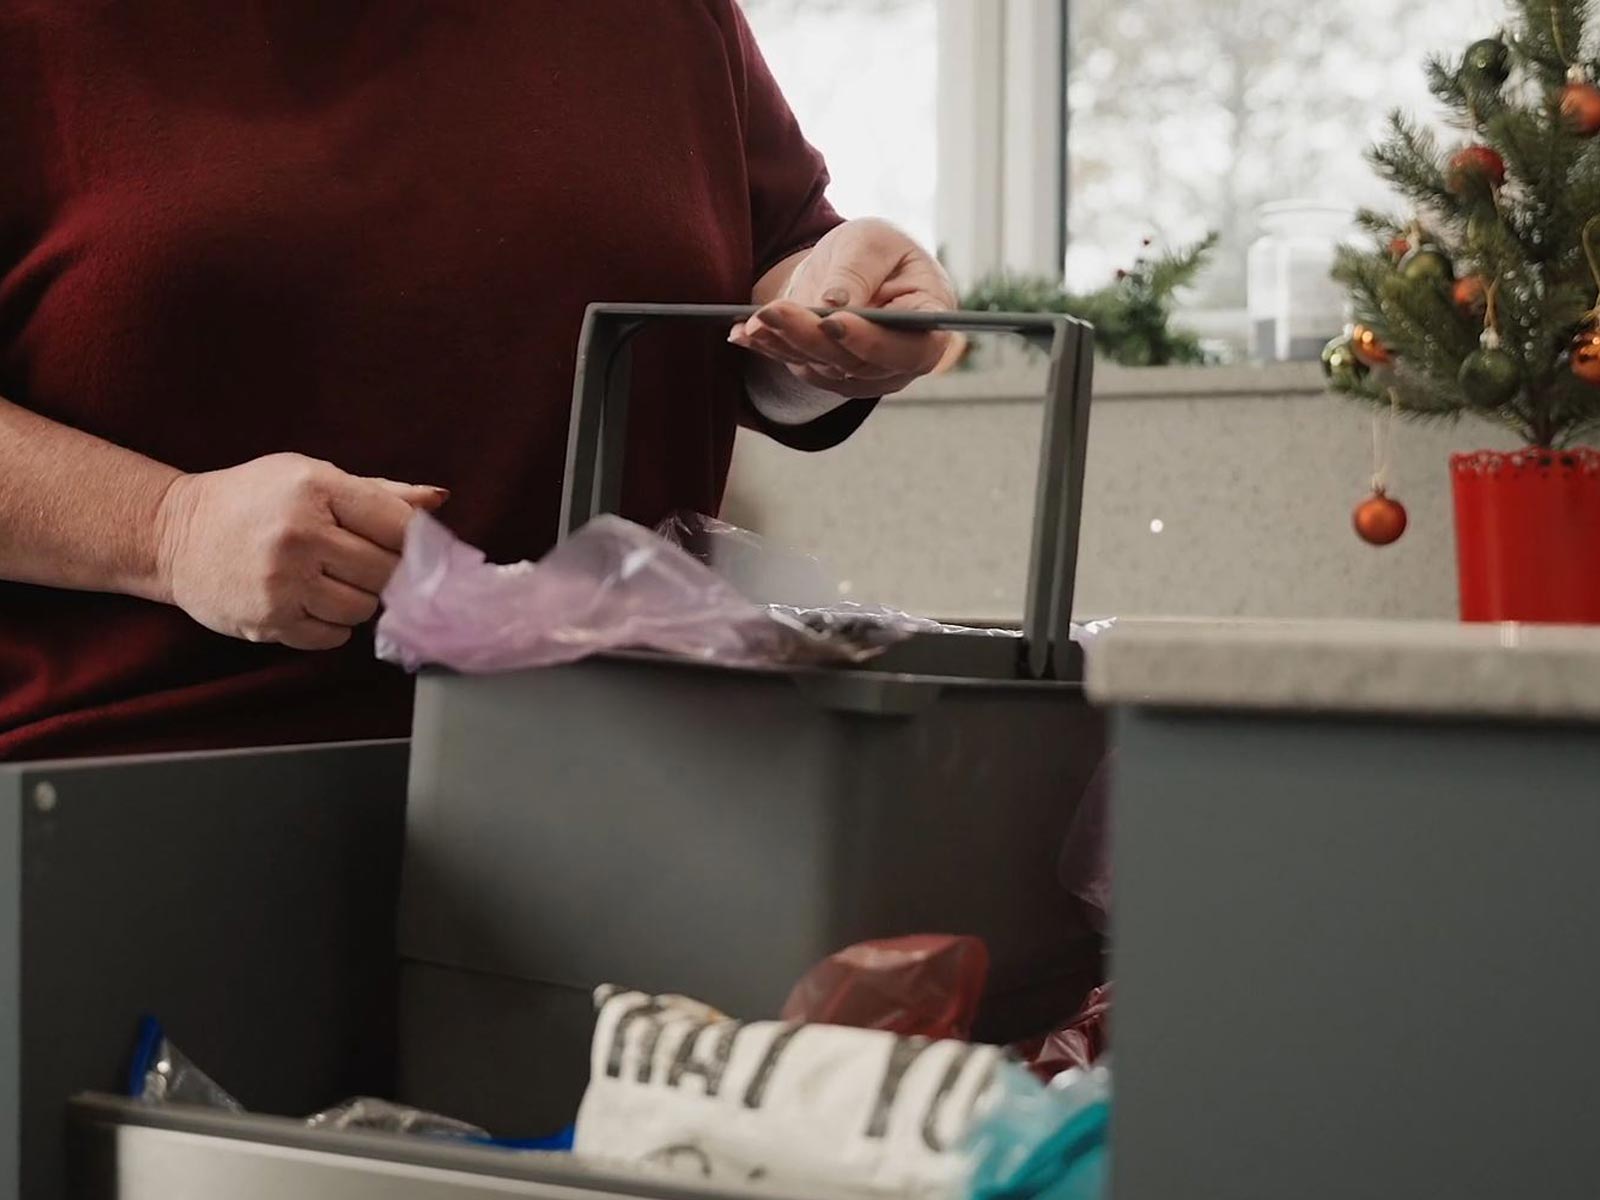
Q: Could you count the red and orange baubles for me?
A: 7